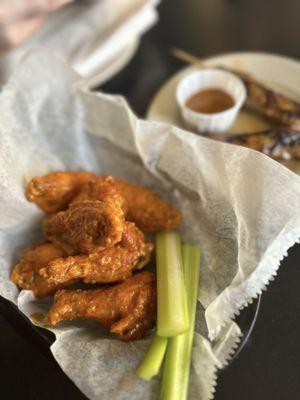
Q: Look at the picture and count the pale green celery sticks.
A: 3